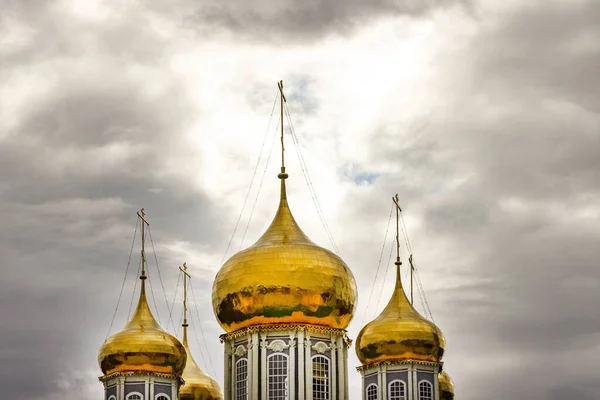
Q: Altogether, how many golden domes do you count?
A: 5